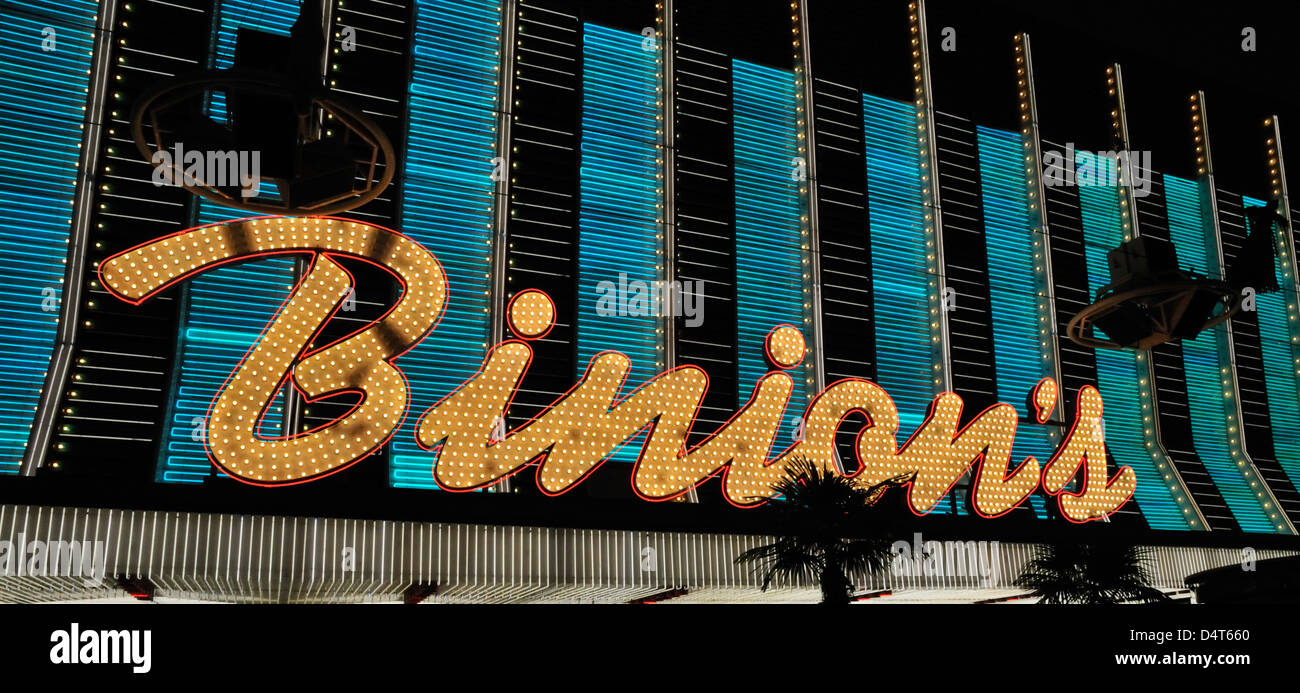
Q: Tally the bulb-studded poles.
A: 10